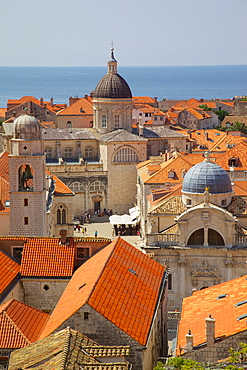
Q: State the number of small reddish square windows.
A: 2